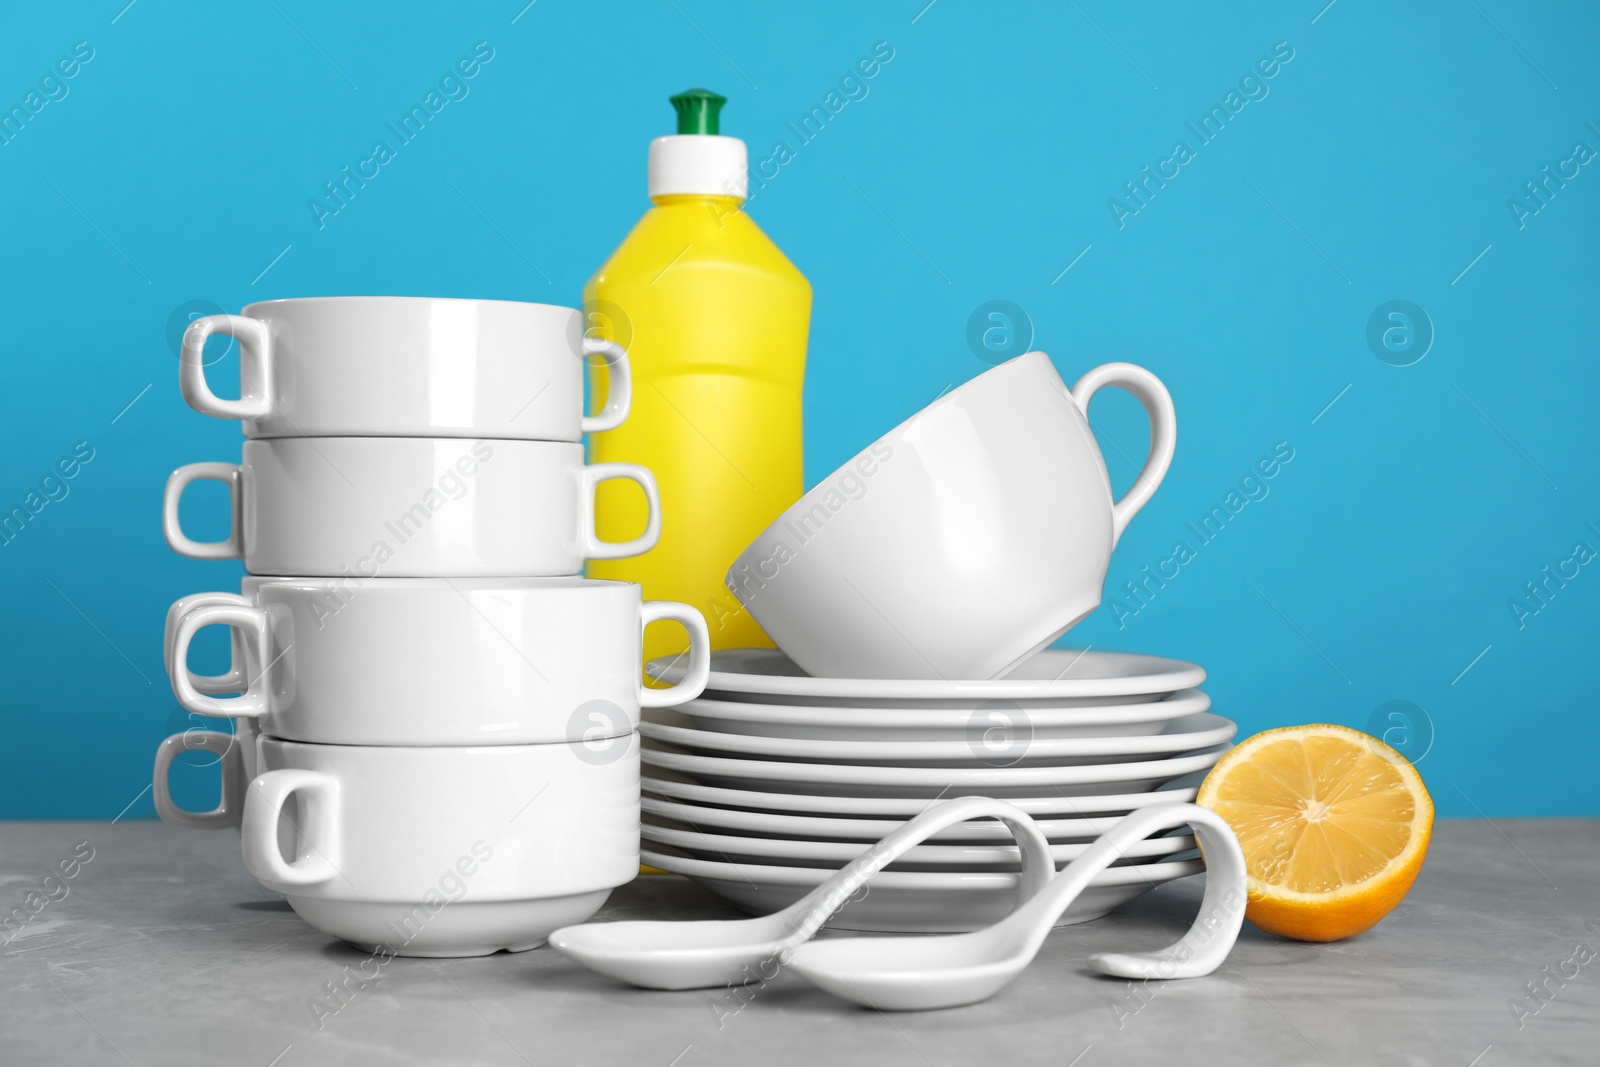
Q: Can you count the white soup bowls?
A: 6